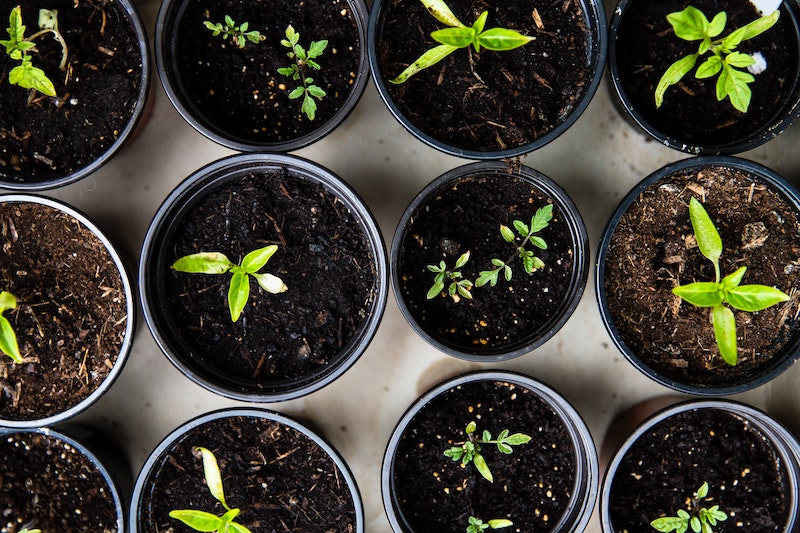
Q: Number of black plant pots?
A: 12